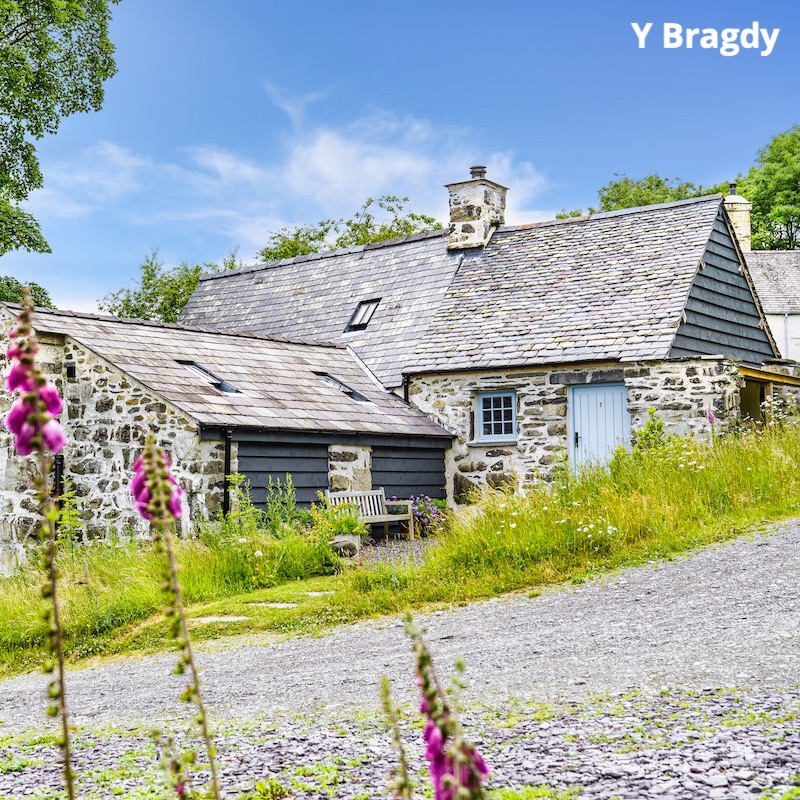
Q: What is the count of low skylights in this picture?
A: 2